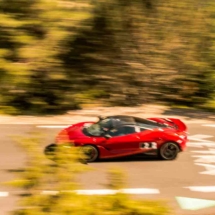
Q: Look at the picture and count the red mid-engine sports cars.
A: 1